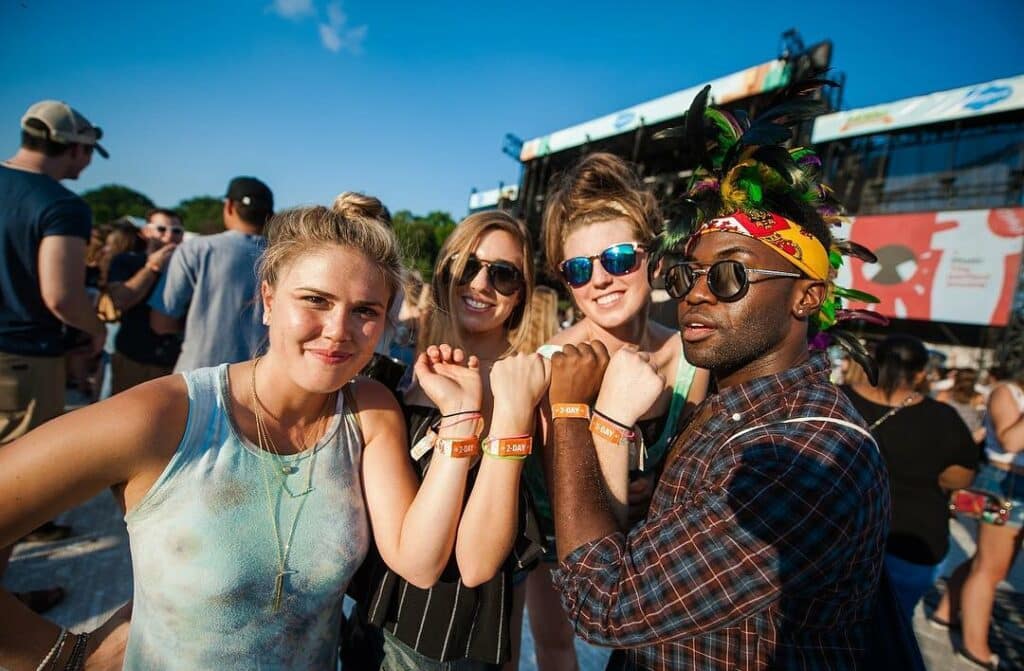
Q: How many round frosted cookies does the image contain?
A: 0